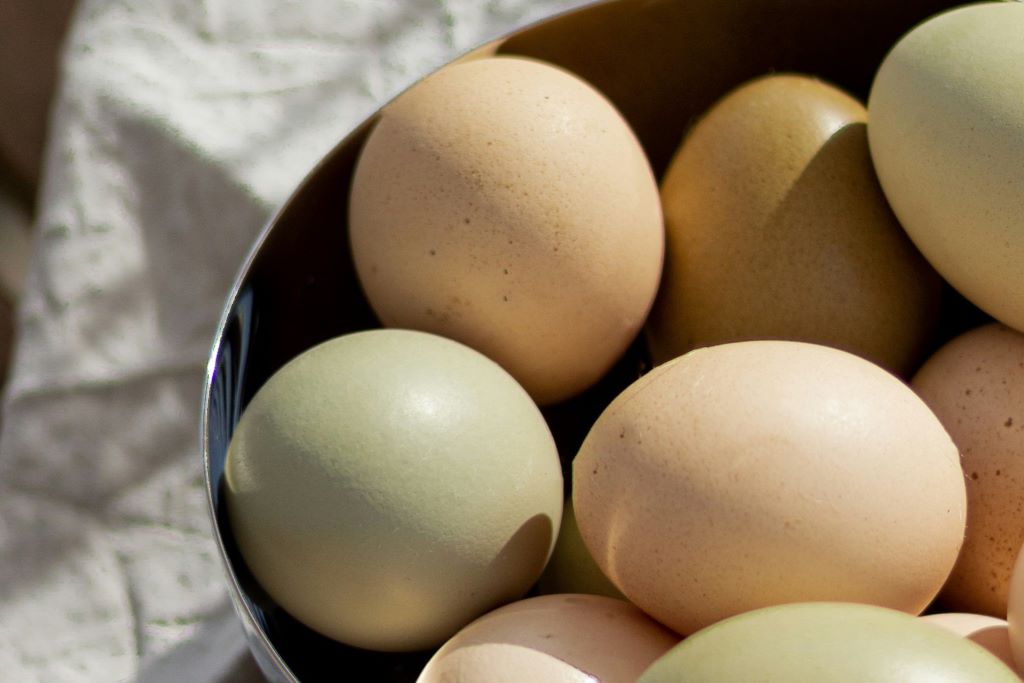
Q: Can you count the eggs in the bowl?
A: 11